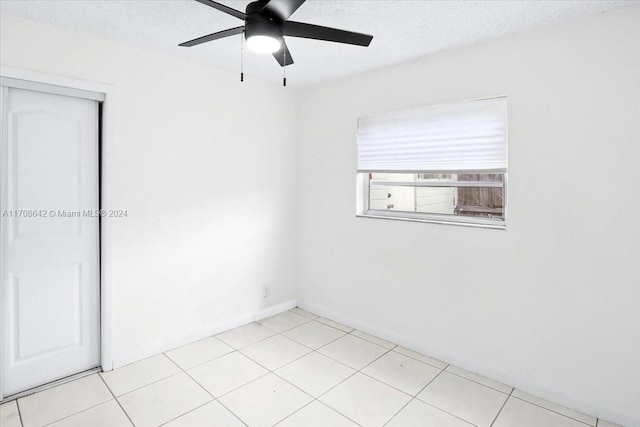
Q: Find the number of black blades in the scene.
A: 5